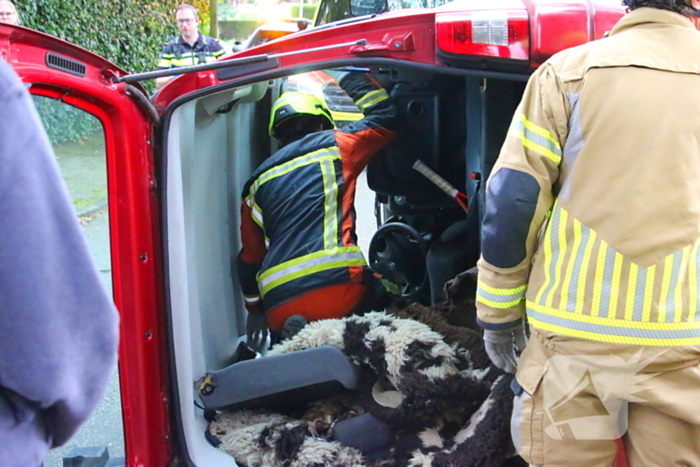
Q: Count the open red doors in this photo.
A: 1